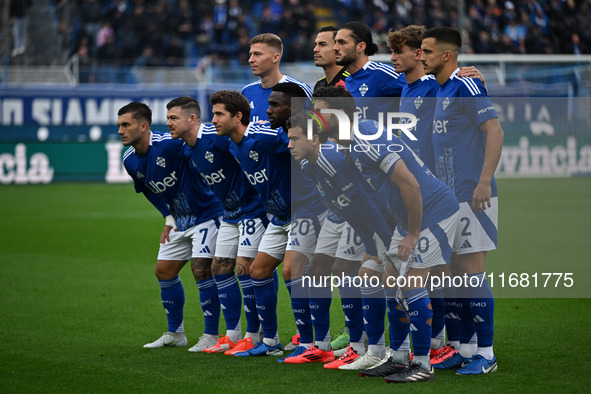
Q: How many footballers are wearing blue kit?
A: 10